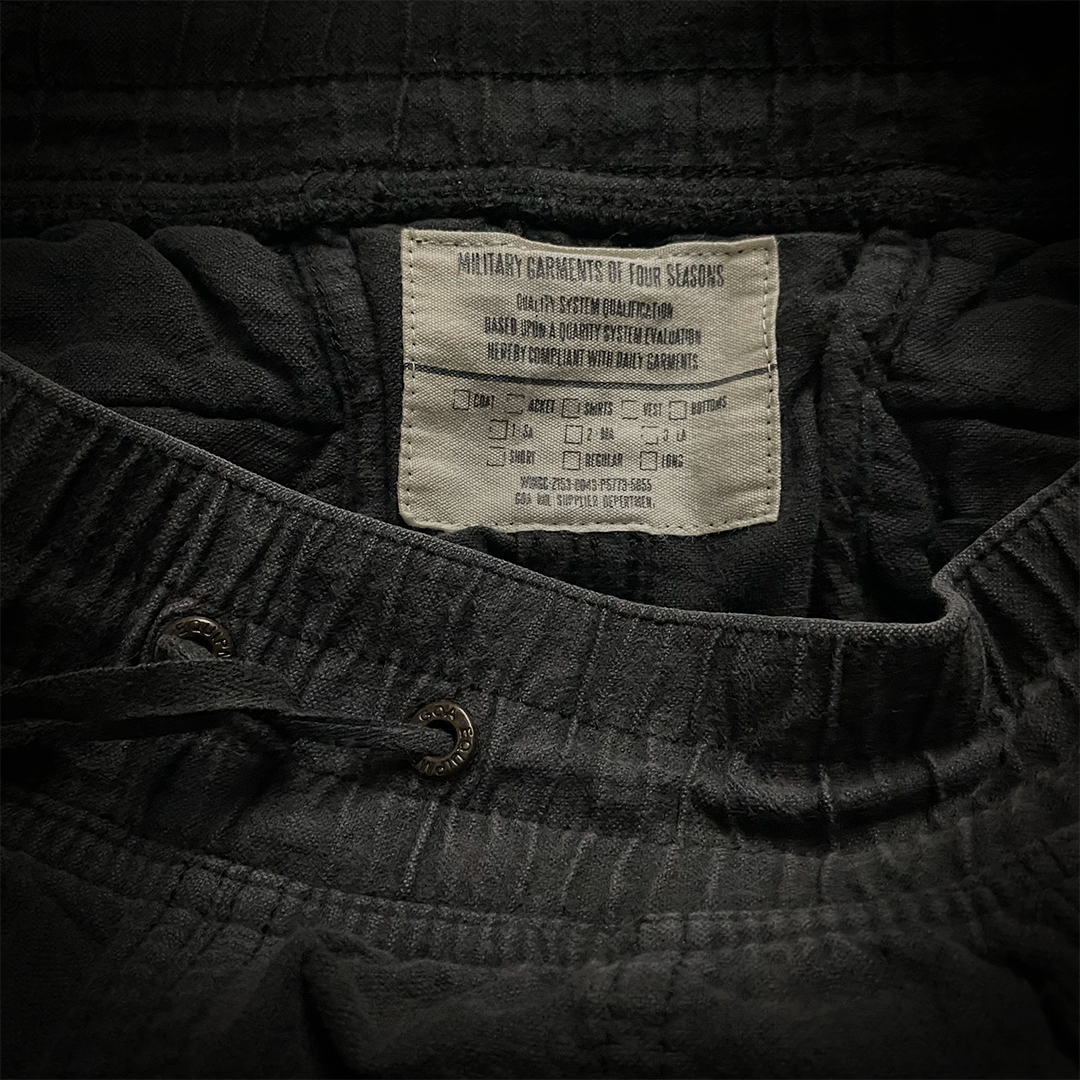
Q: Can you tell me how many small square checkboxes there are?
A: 11